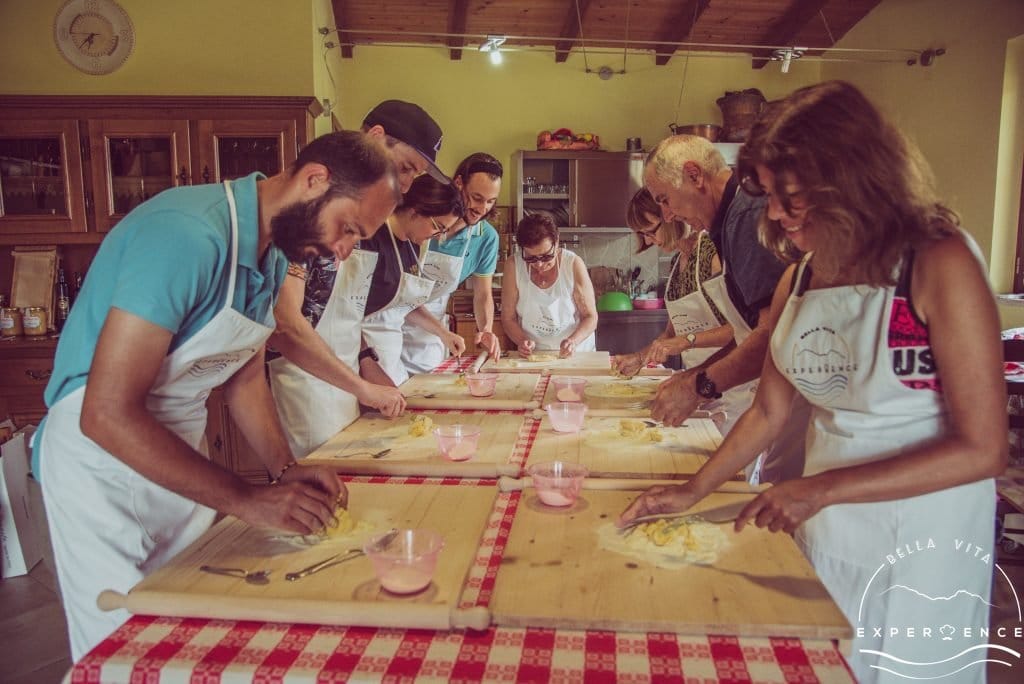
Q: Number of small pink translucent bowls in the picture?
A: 6